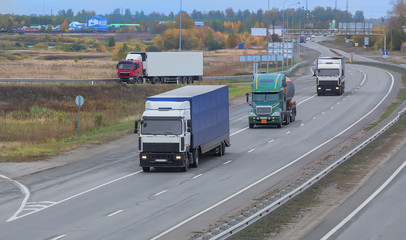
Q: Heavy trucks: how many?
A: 4